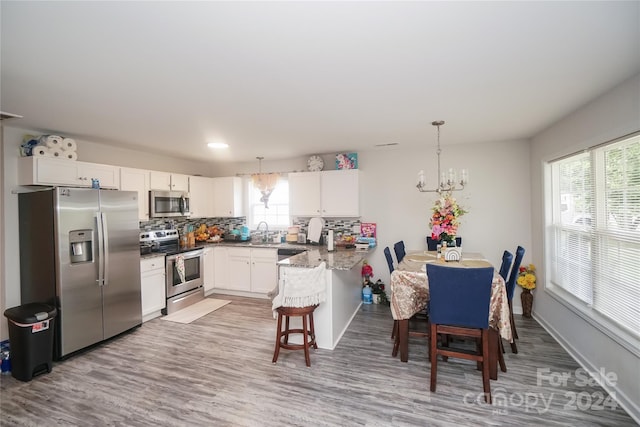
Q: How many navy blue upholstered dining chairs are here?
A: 6